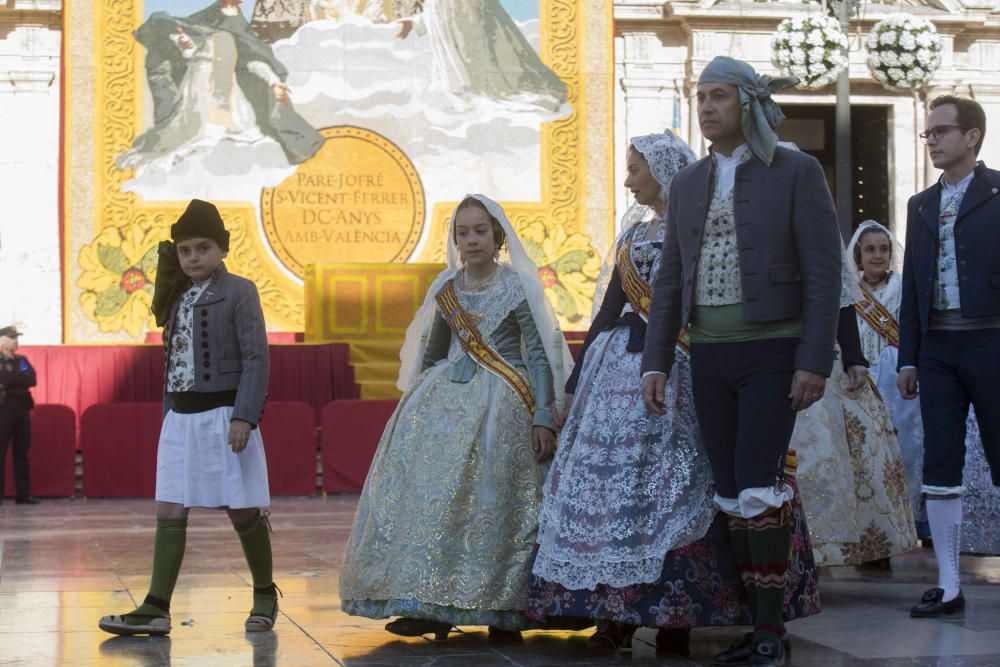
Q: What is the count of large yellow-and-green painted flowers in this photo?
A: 2